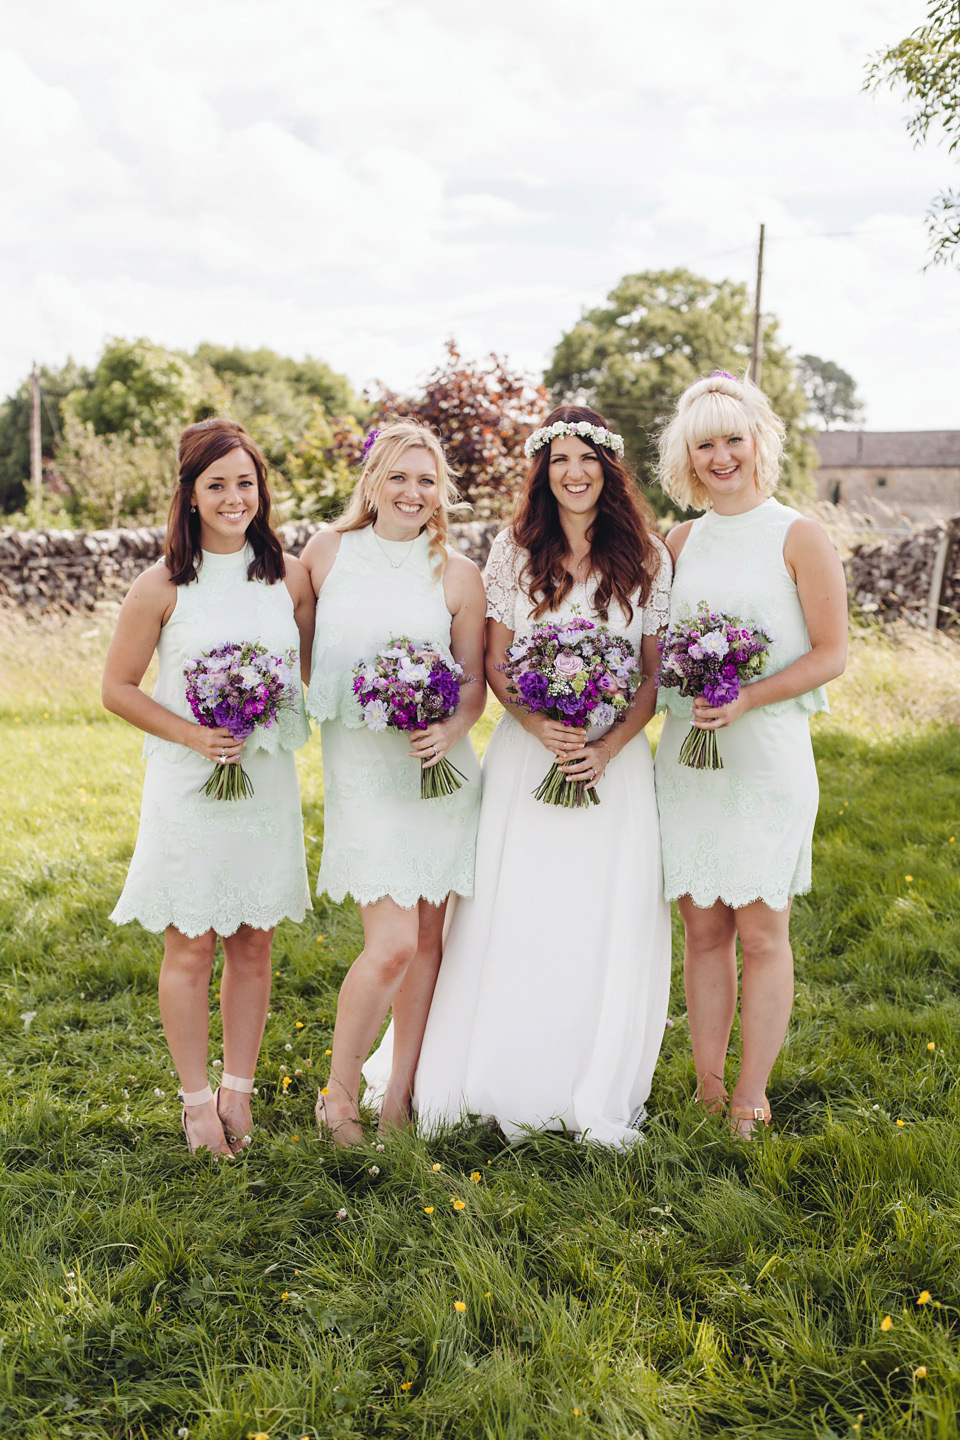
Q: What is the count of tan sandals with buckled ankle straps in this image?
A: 2